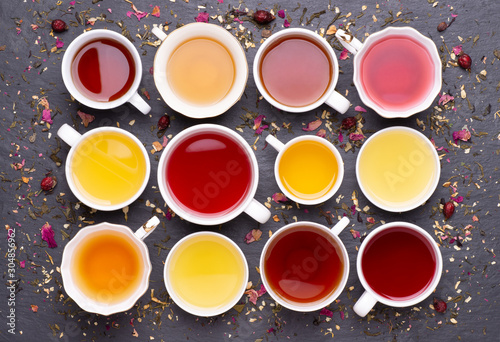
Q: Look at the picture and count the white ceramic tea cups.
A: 12